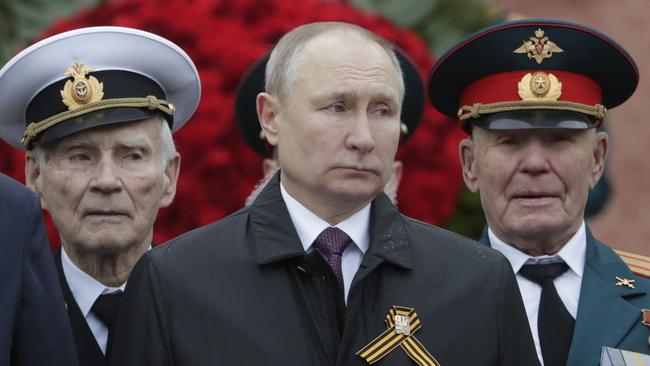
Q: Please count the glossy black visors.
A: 2